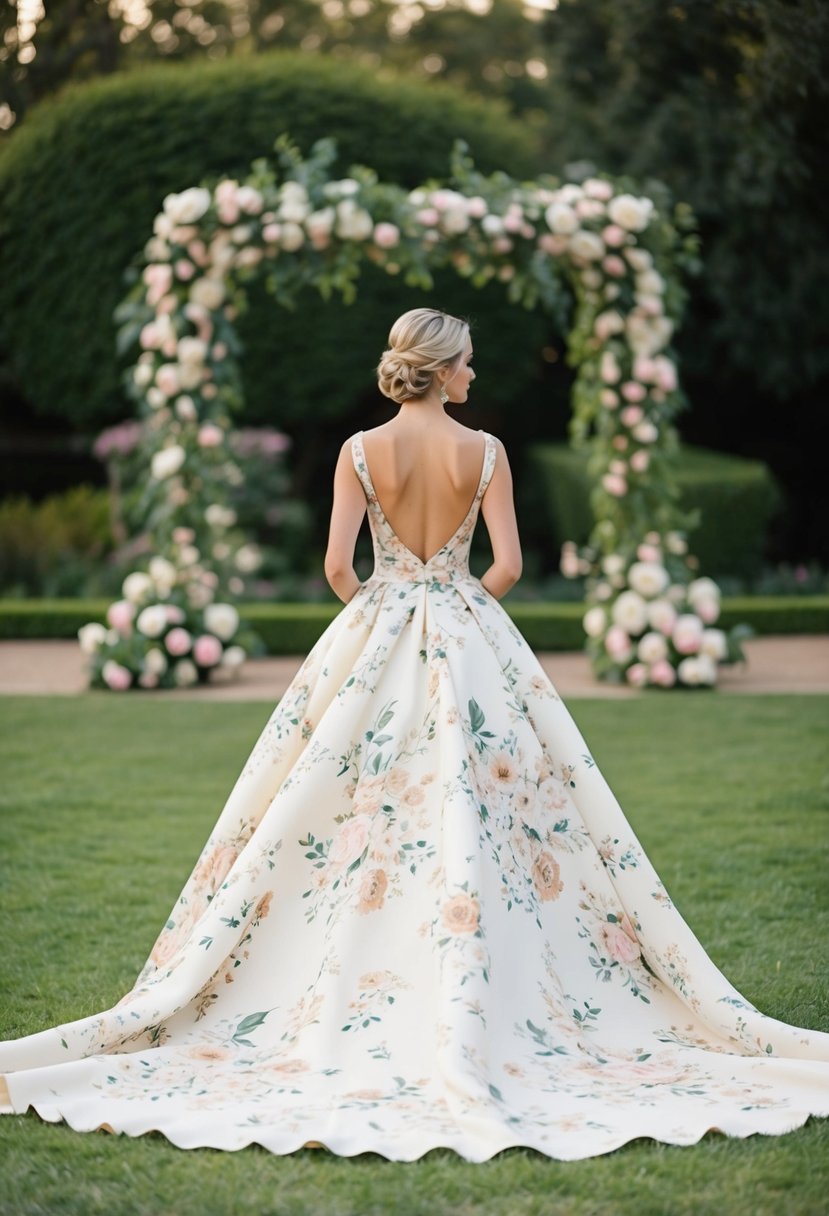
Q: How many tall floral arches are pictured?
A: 1